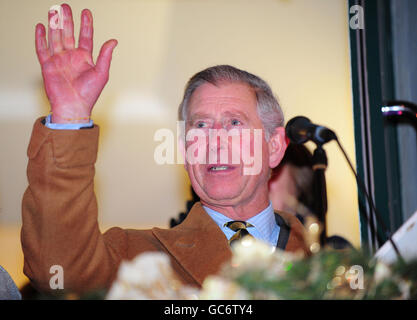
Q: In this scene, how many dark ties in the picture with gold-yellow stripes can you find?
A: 1